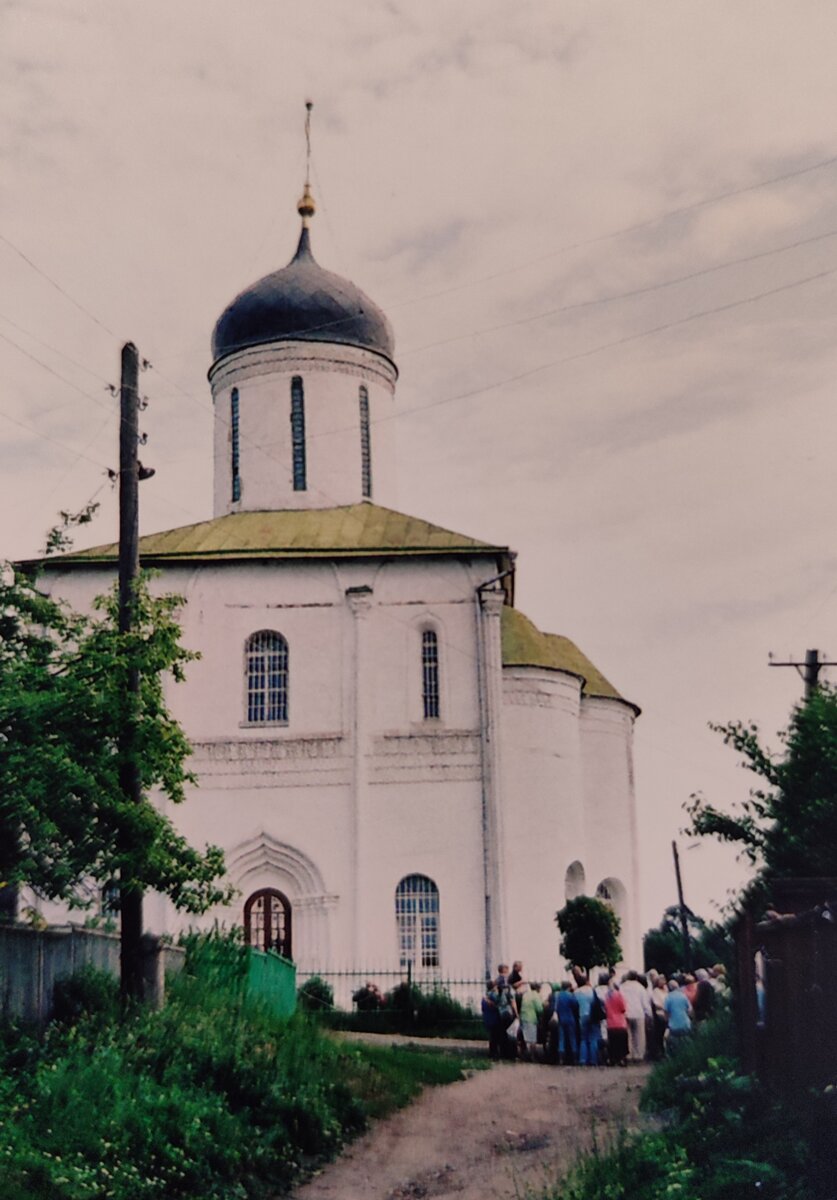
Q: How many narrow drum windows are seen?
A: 3